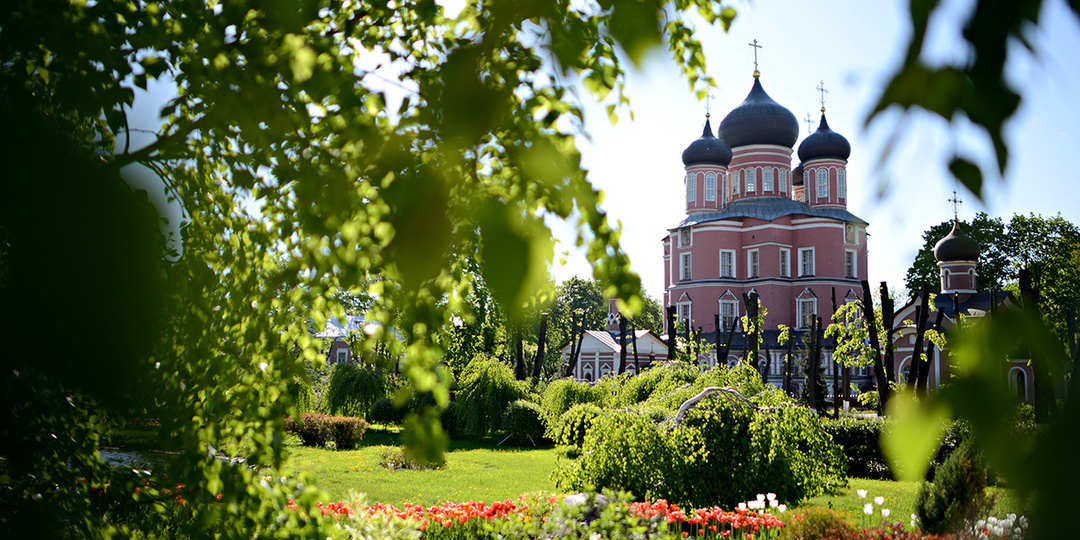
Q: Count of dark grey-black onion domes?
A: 5